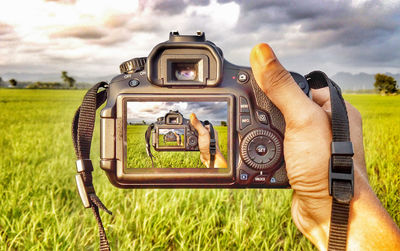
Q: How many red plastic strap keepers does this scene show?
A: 0